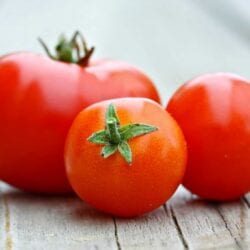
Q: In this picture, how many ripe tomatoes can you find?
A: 3